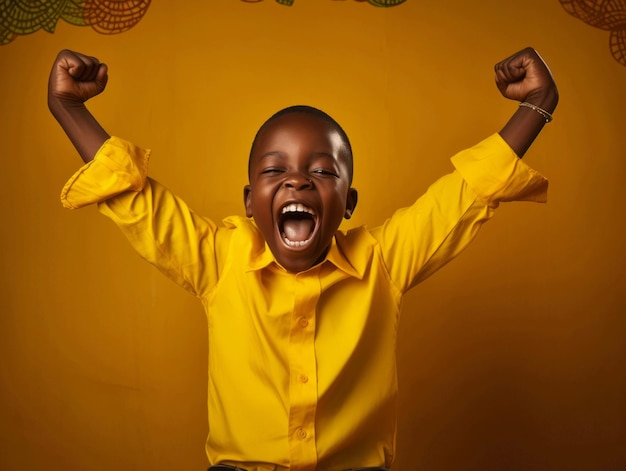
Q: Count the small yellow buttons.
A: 3